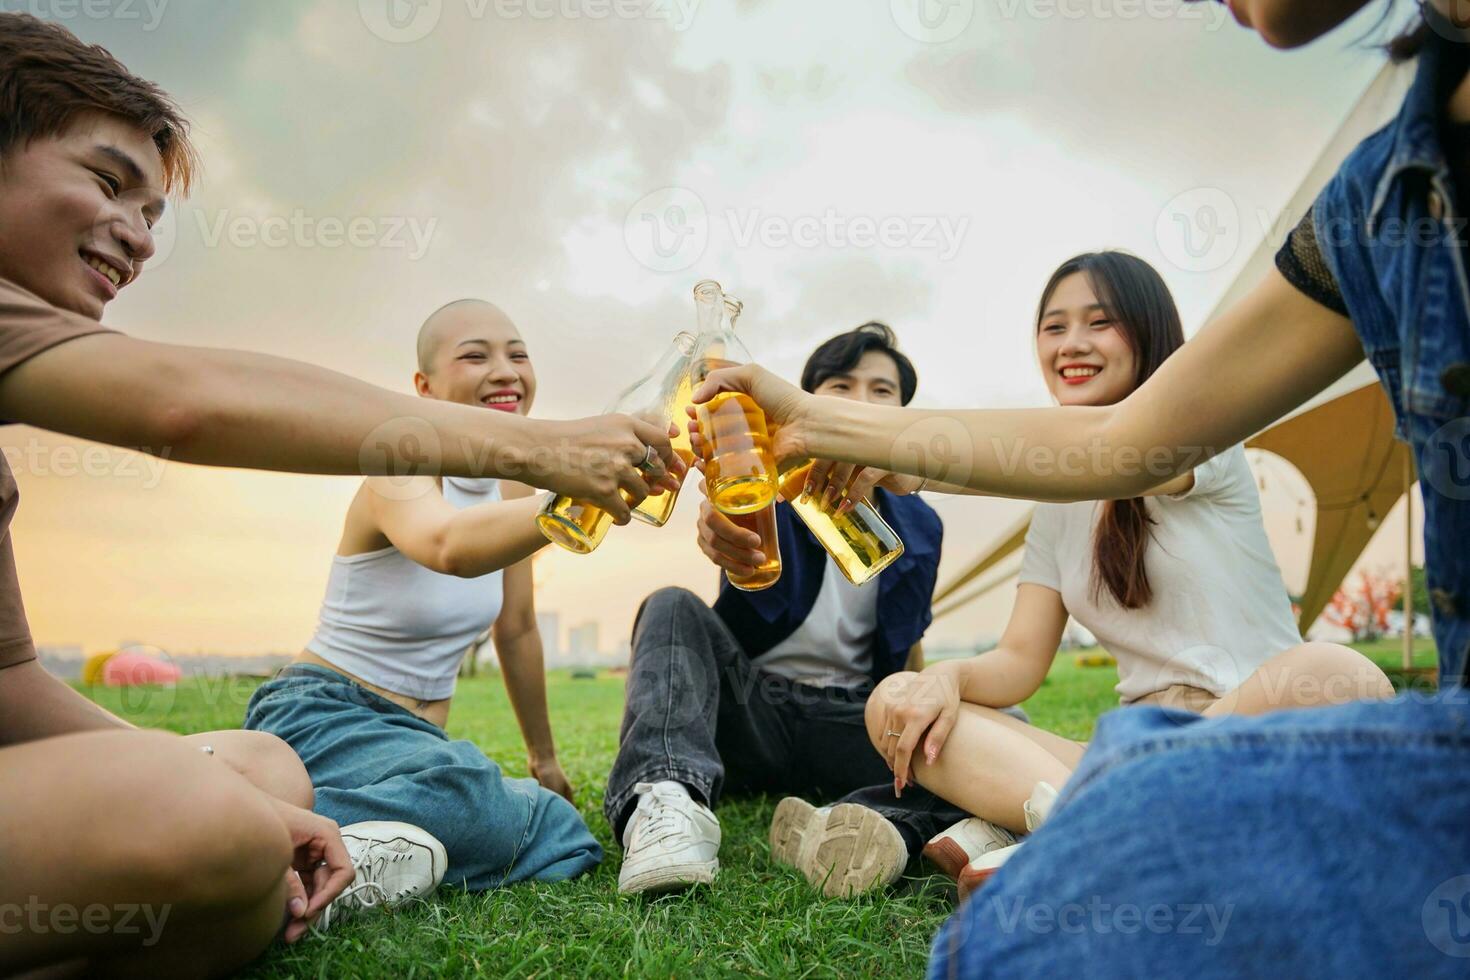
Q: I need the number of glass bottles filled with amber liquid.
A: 5